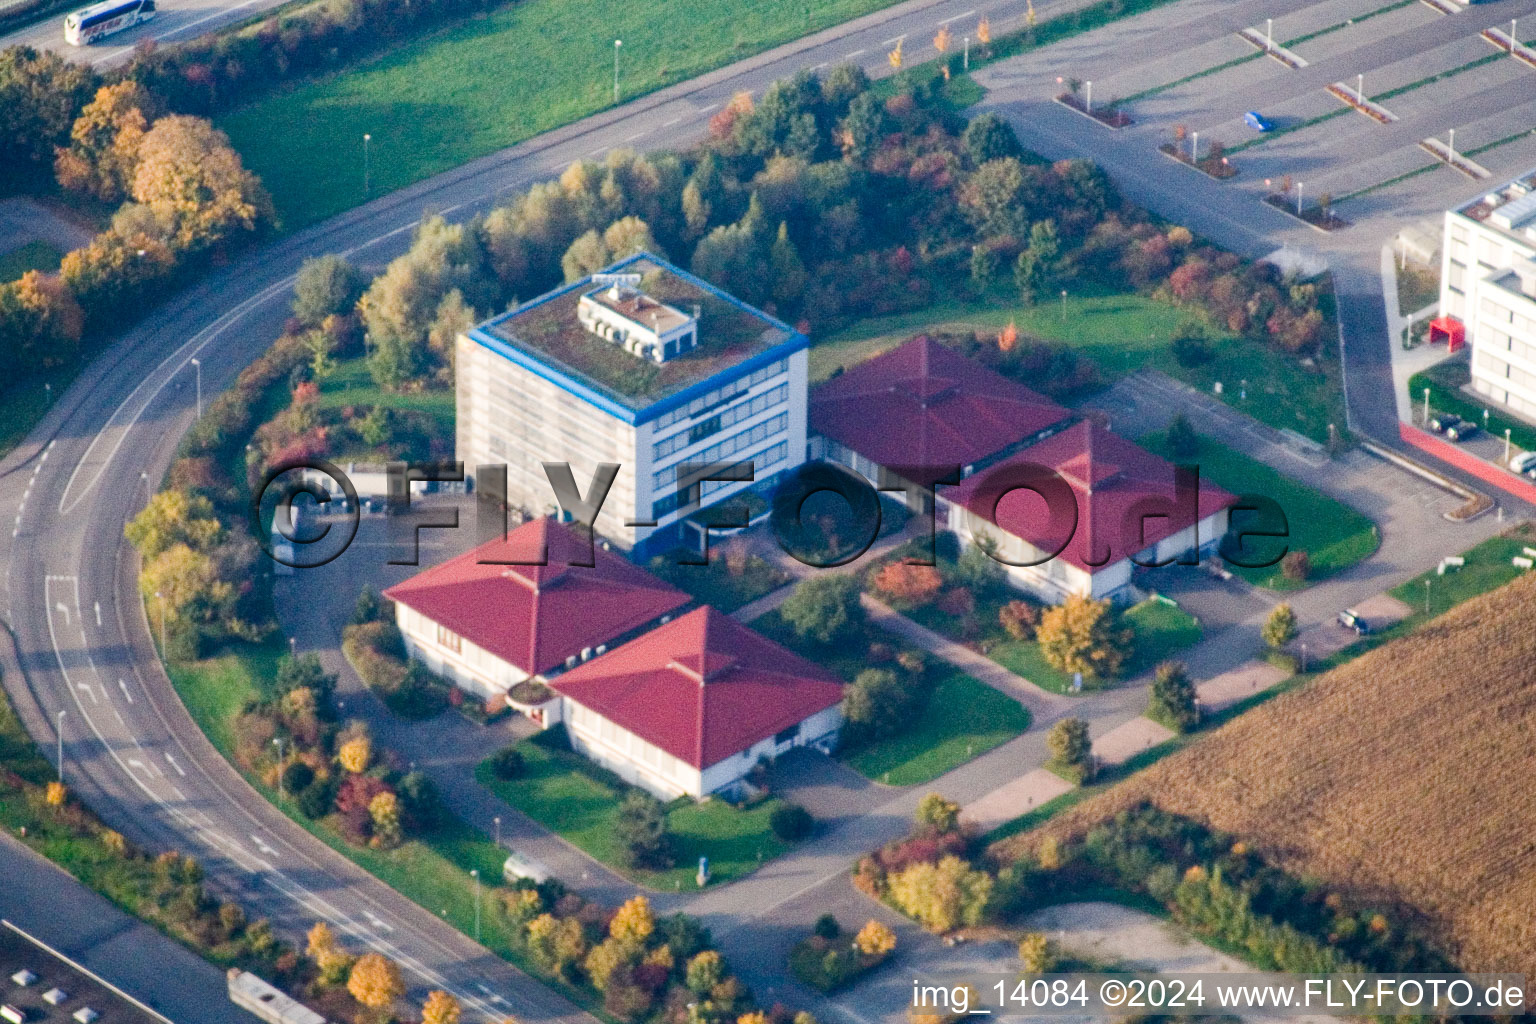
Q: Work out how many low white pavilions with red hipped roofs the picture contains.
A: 4